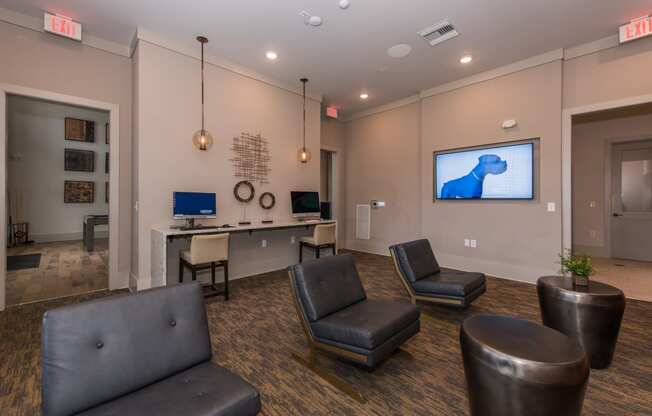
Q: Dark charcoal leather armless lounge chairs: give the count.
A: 3